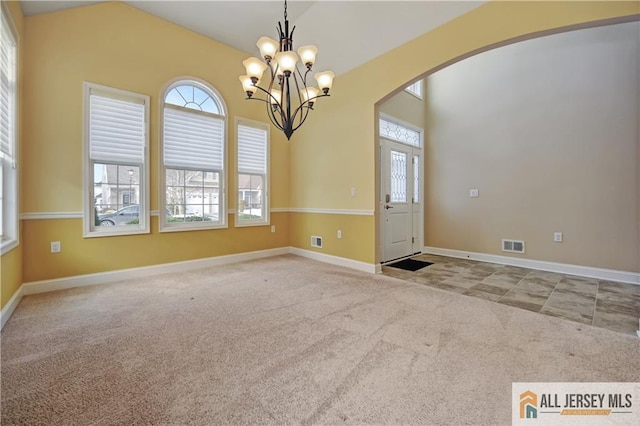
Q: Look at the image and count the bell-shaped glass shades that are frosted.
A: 9